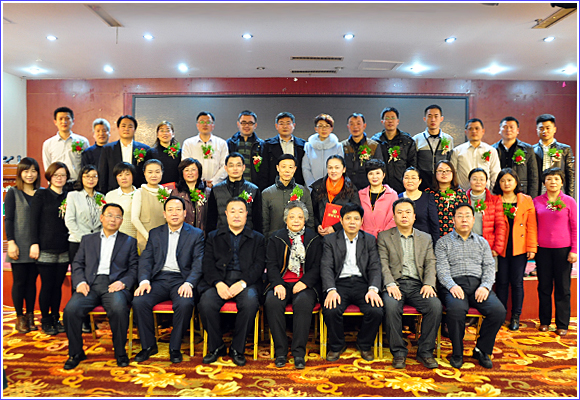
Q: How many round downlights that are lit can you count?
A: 12